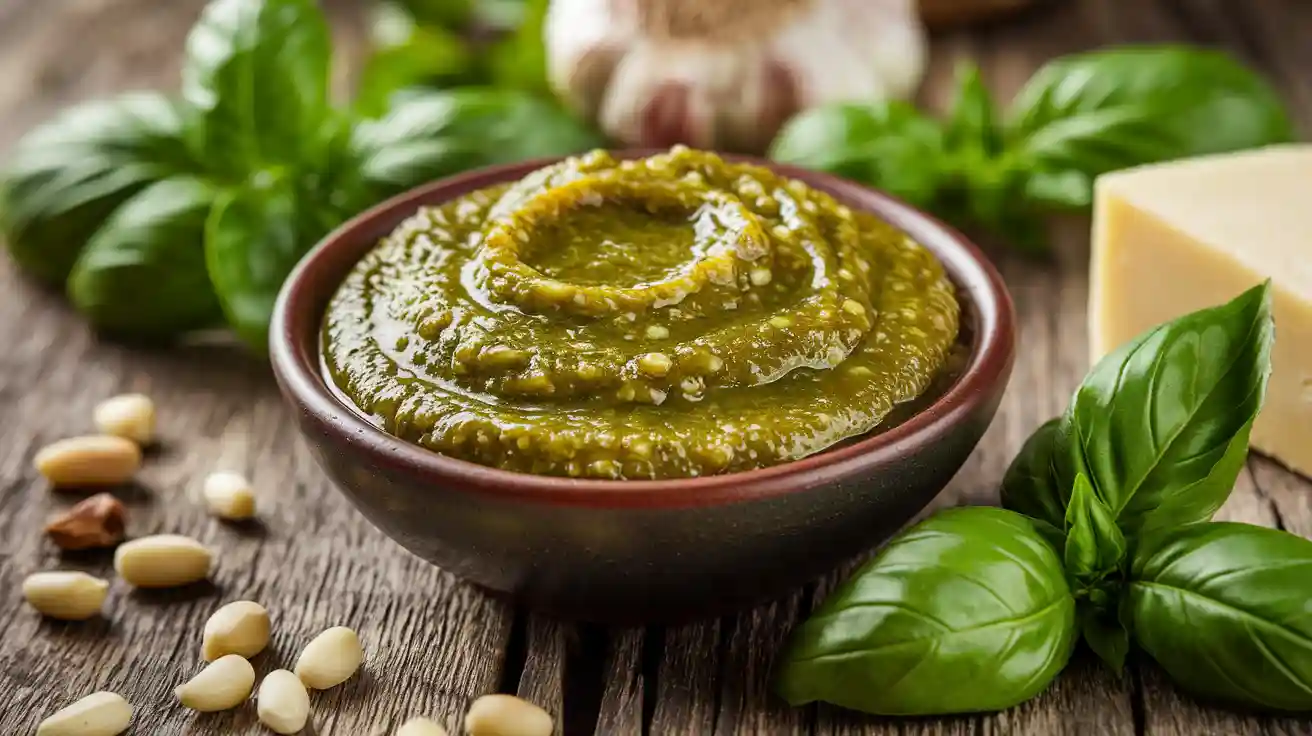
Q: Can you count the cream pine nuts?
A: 12